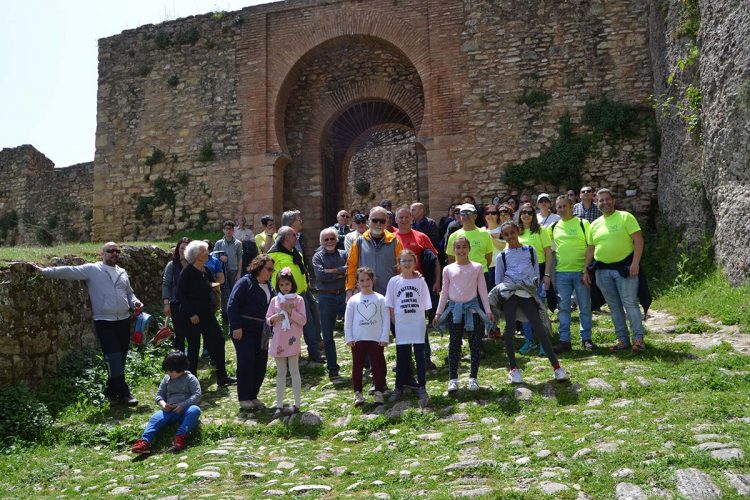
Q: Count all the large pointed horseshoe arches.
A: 1